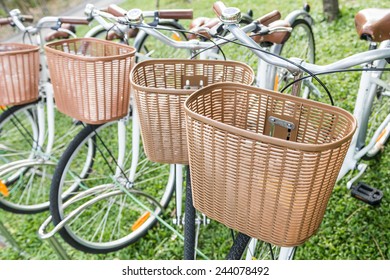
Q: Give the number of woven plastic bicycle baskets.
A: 4